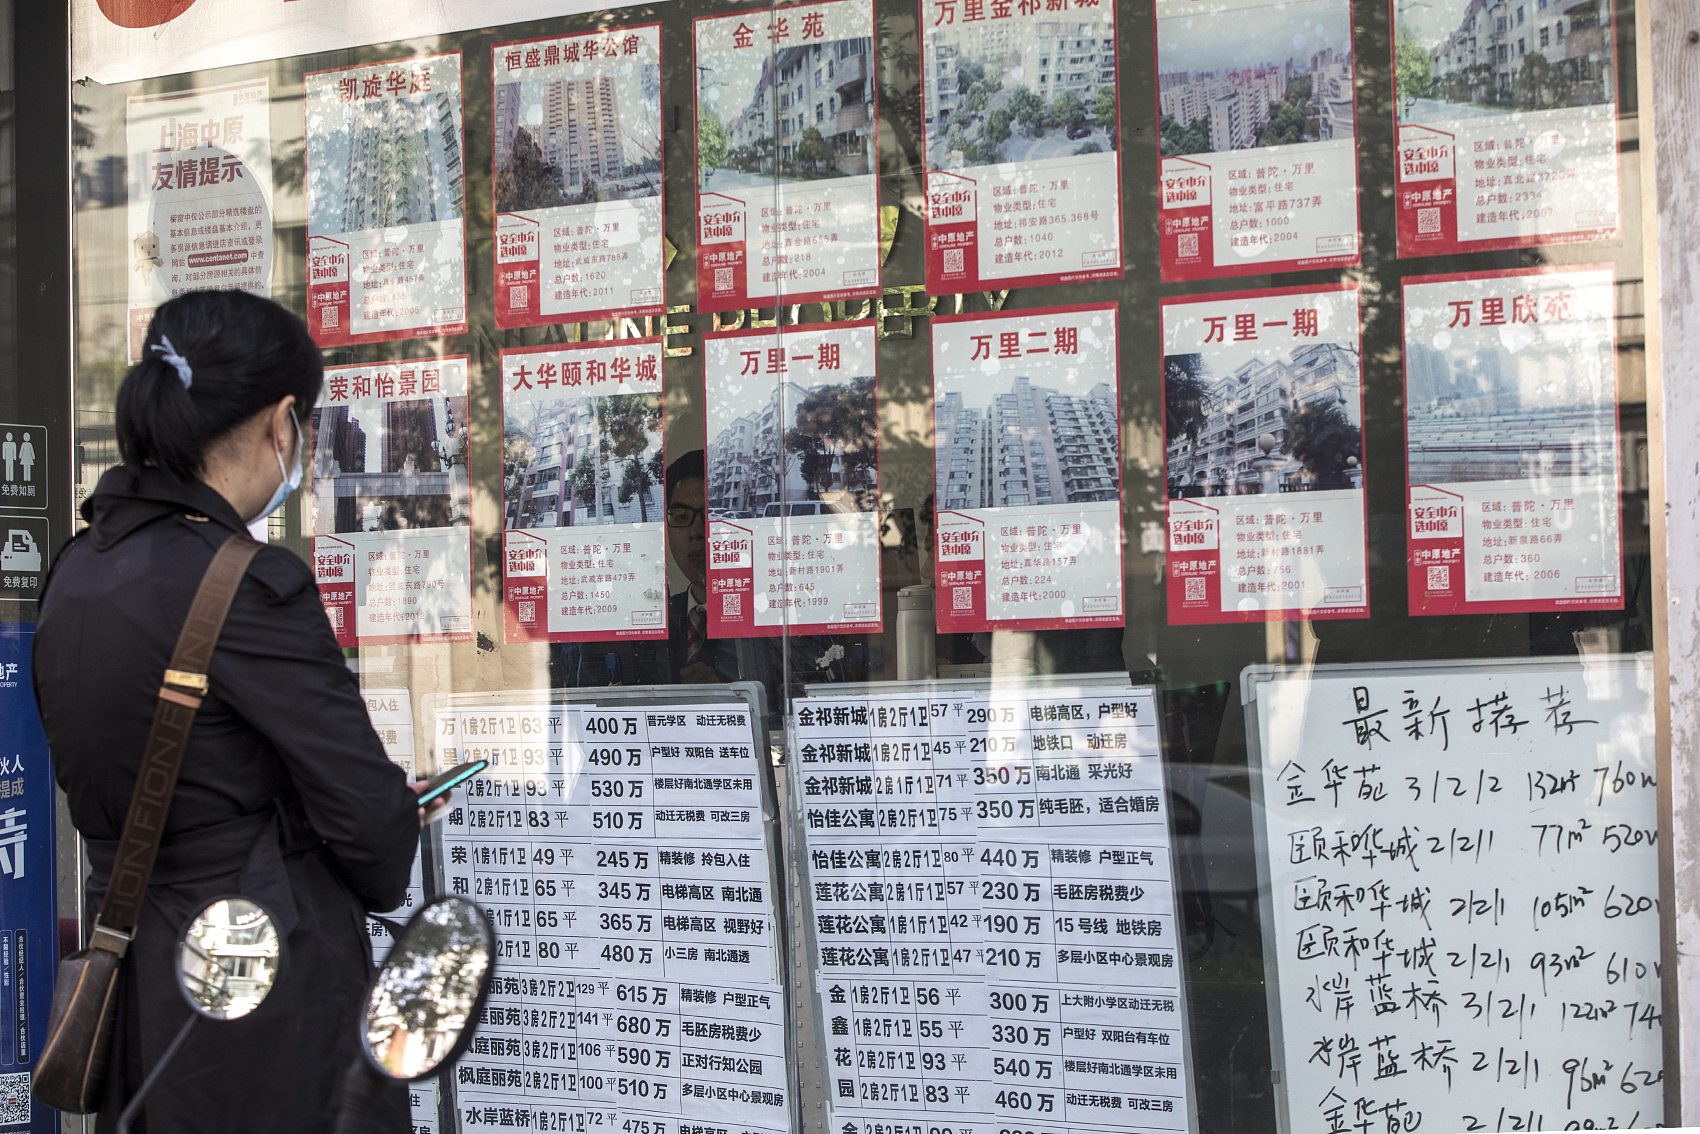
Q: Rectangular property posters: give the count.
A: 12